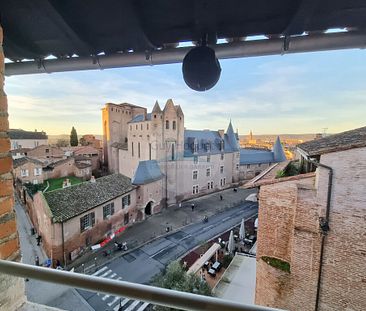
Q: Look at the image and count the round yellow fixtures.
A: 0